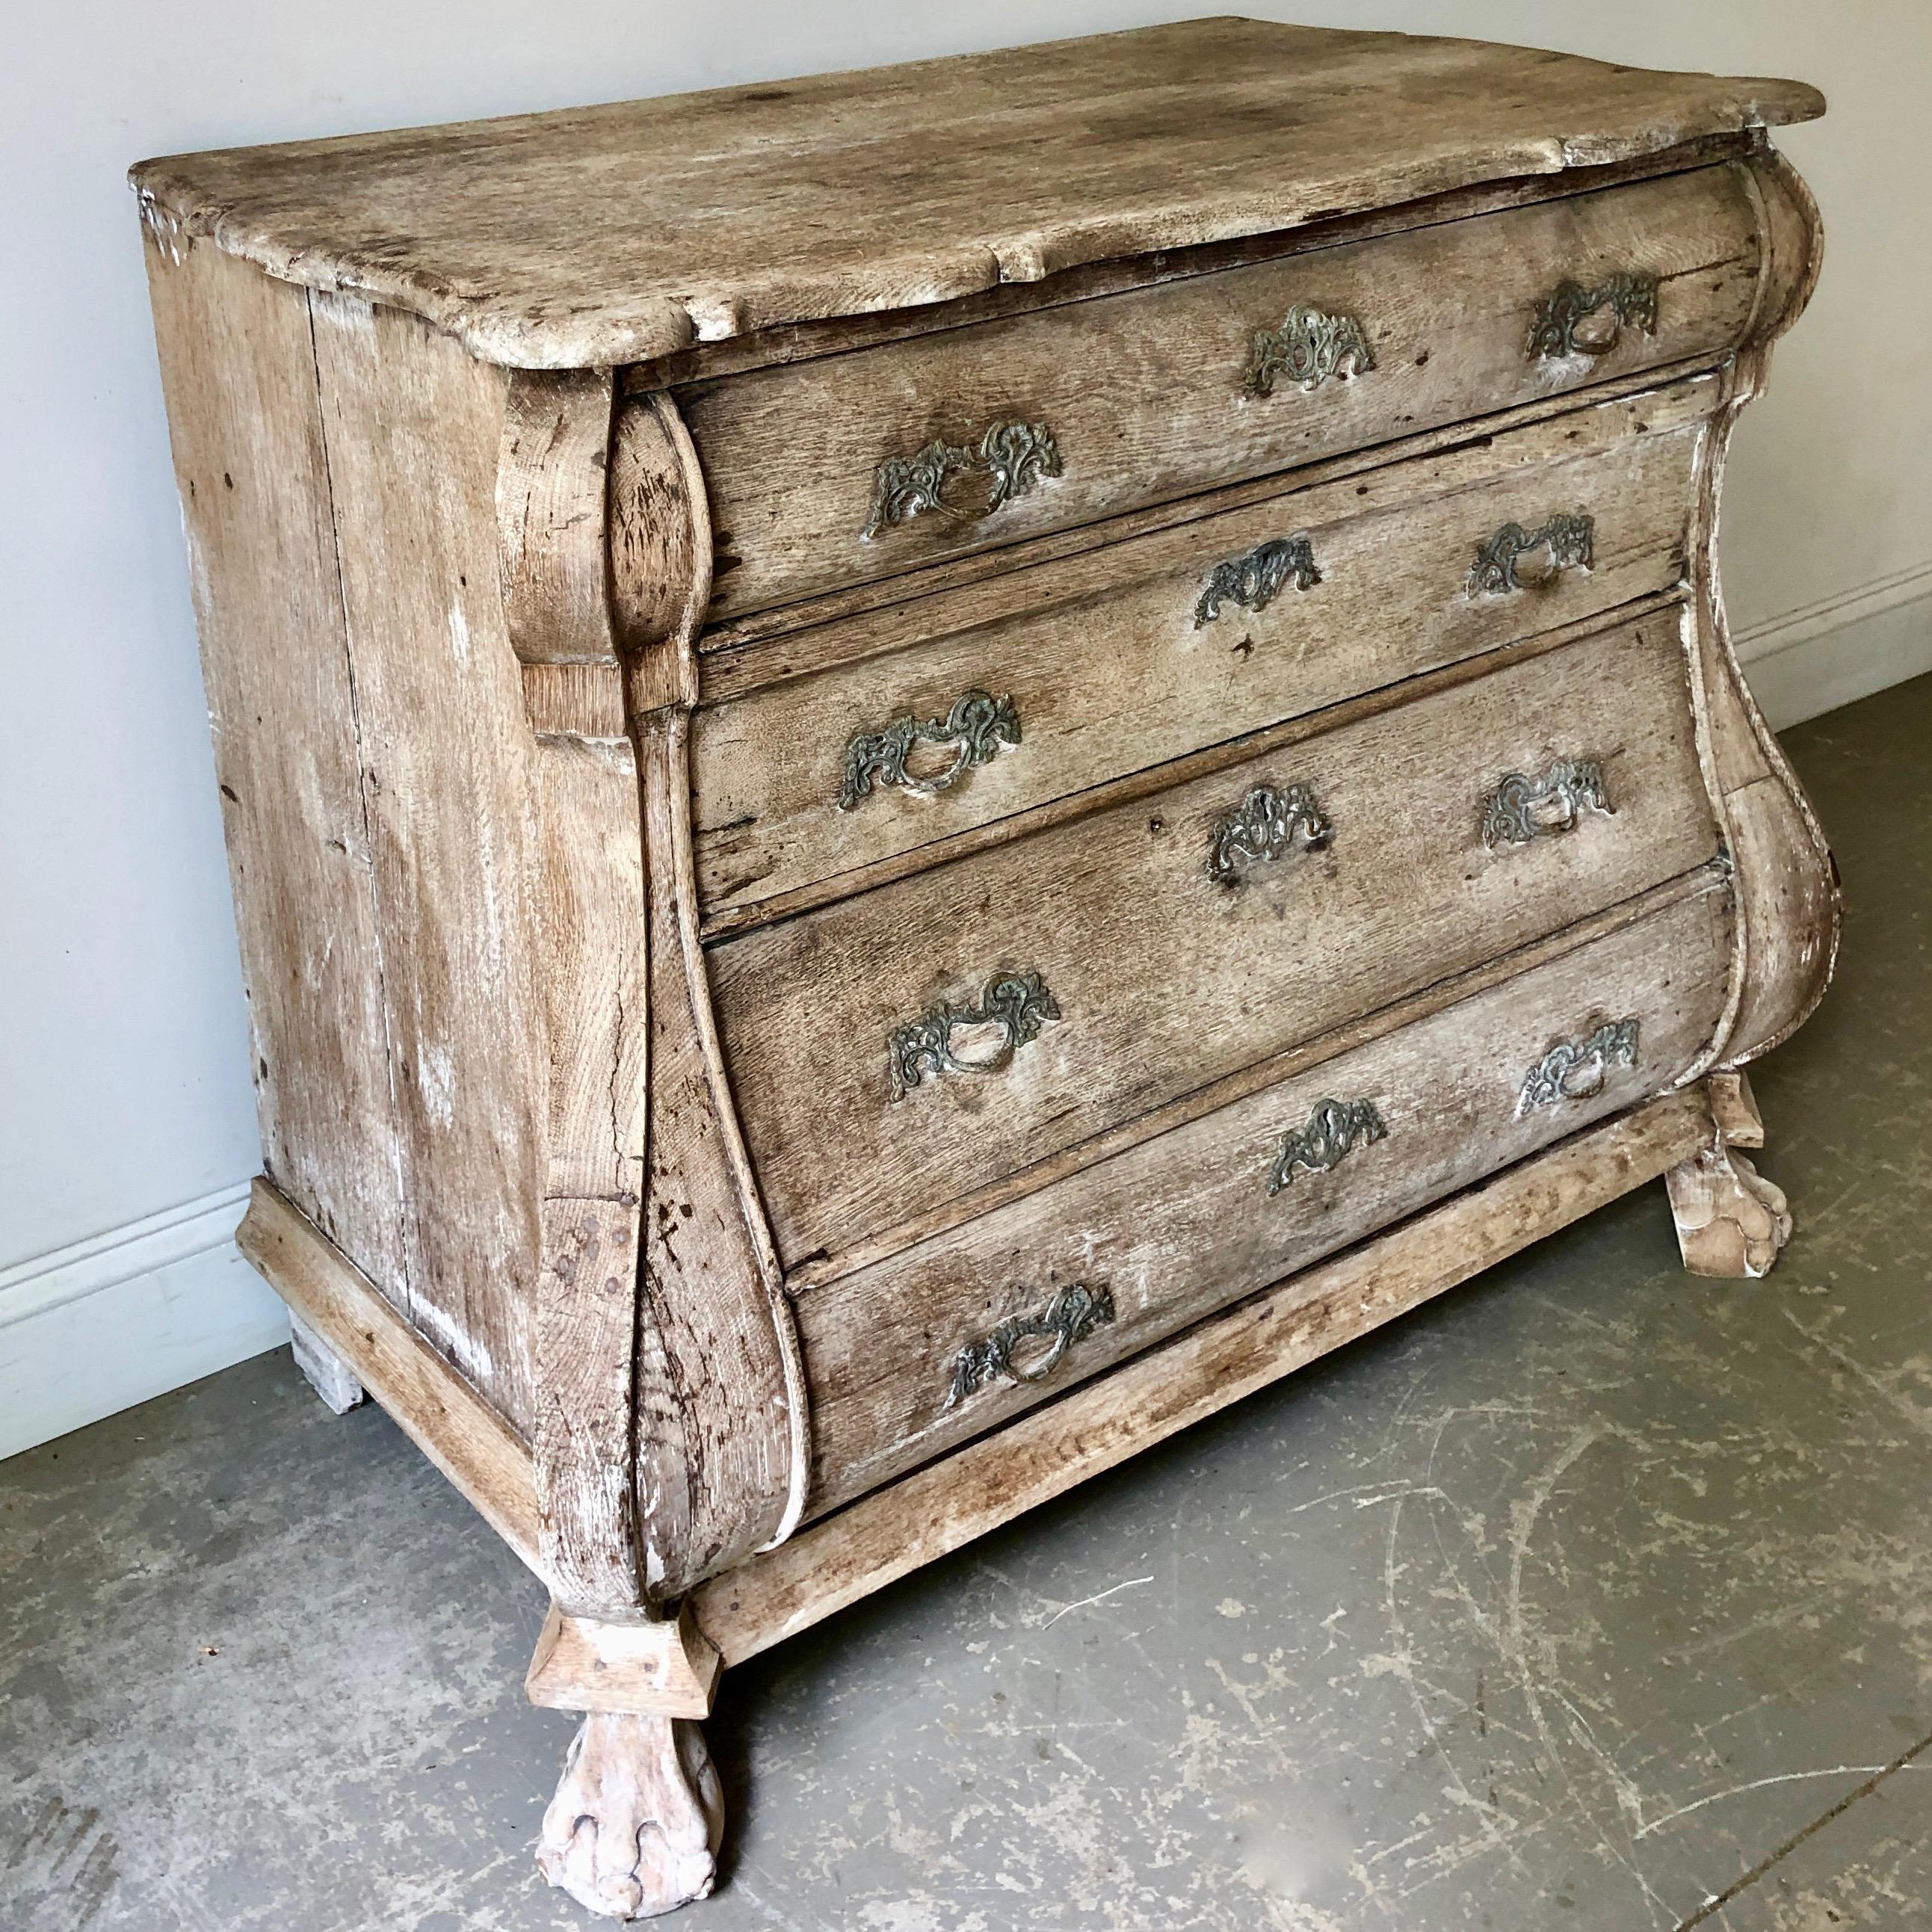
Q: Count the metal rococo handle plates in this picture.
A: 8